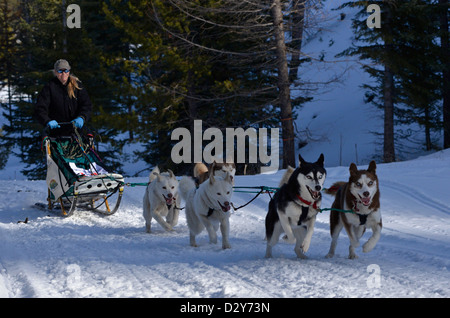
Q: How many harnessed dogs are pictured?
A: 5